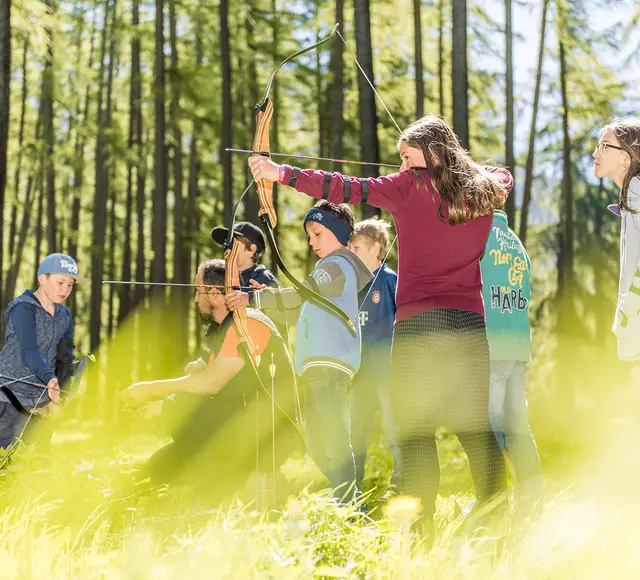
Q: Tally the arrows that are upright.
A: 2